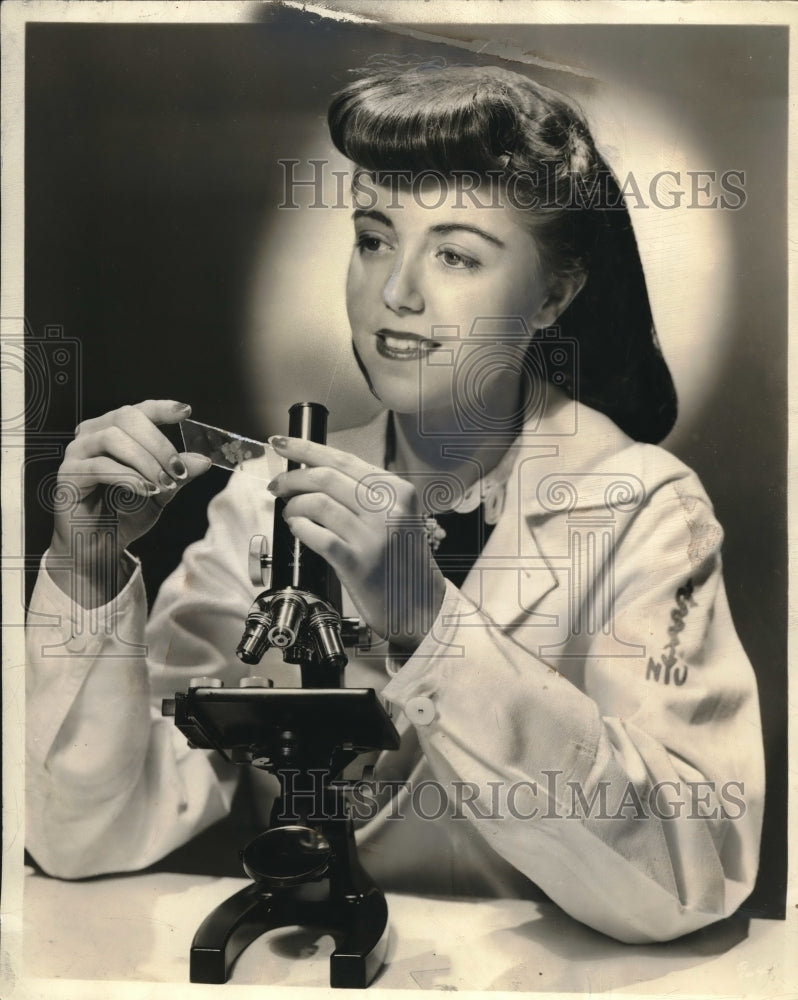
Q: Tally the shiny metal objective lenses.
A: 3